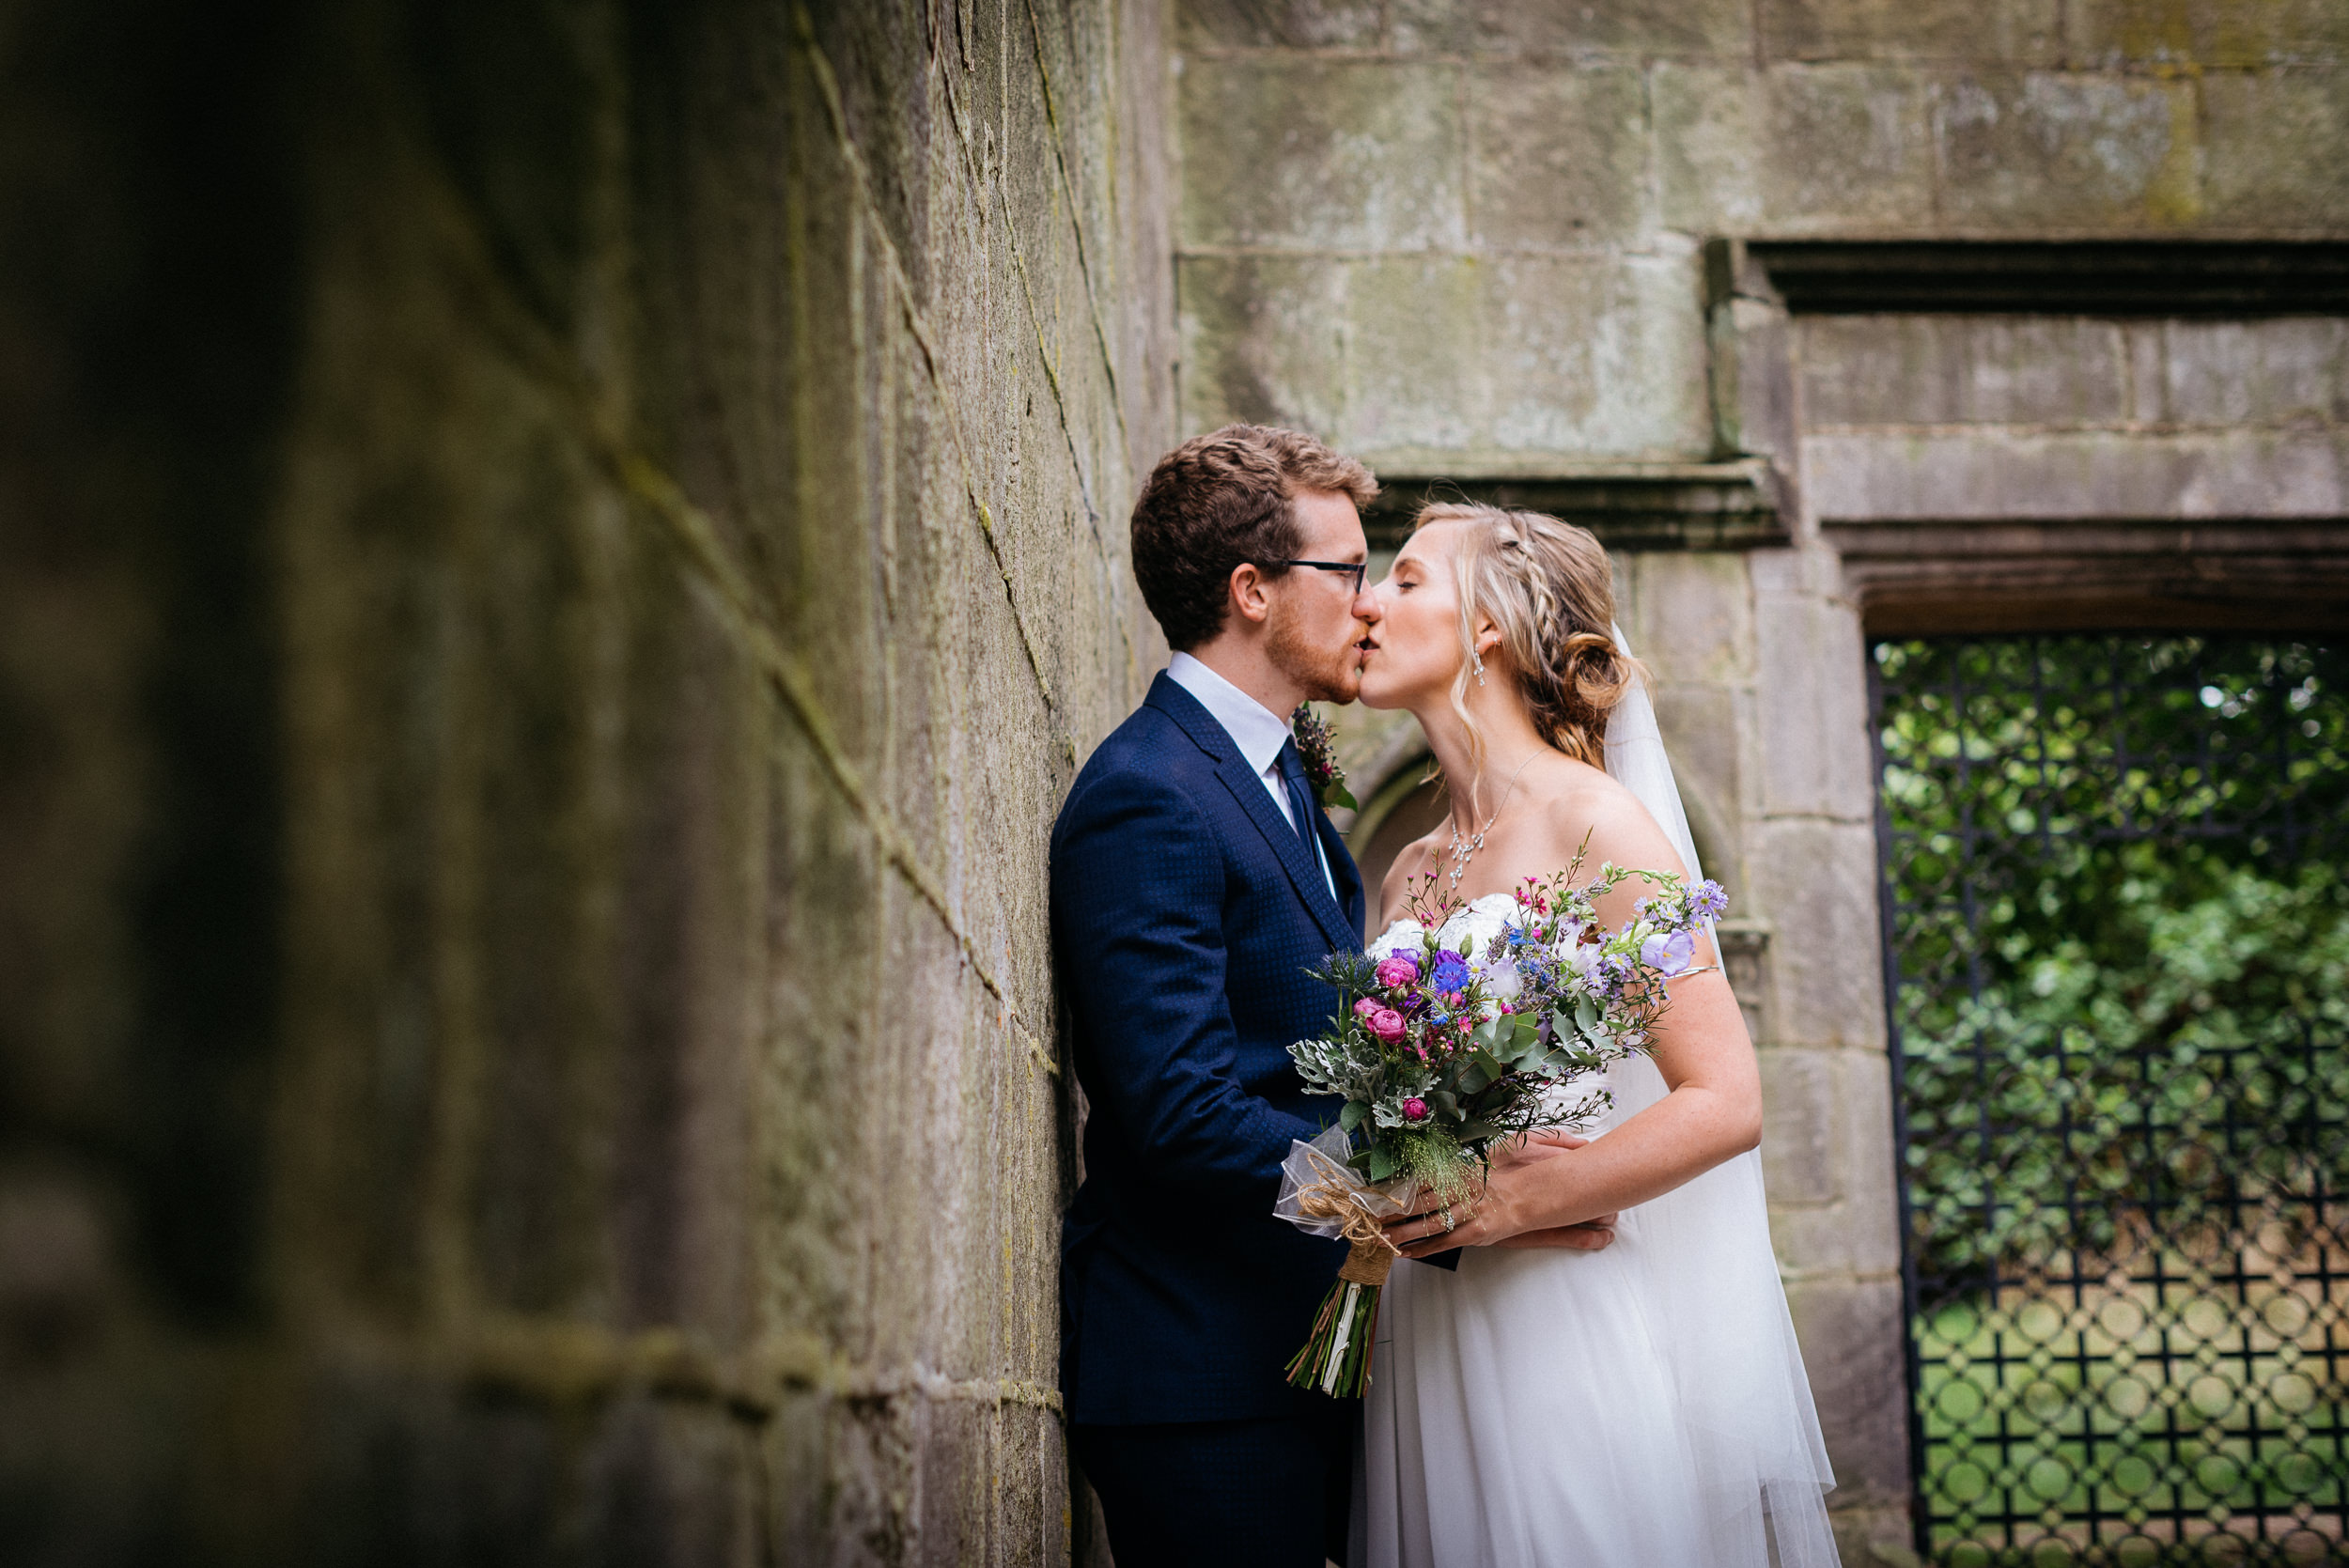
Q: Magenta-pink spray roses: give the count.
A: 4